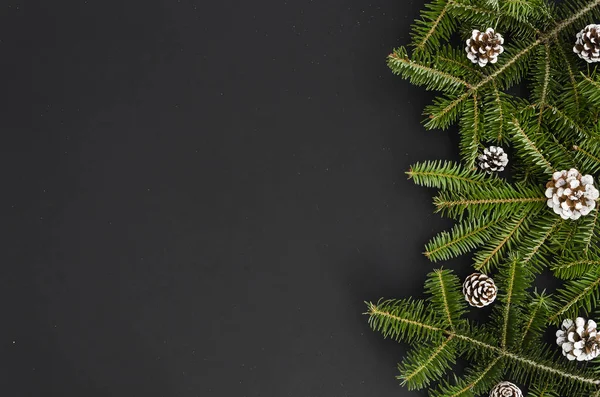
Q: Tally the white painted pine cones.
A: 7